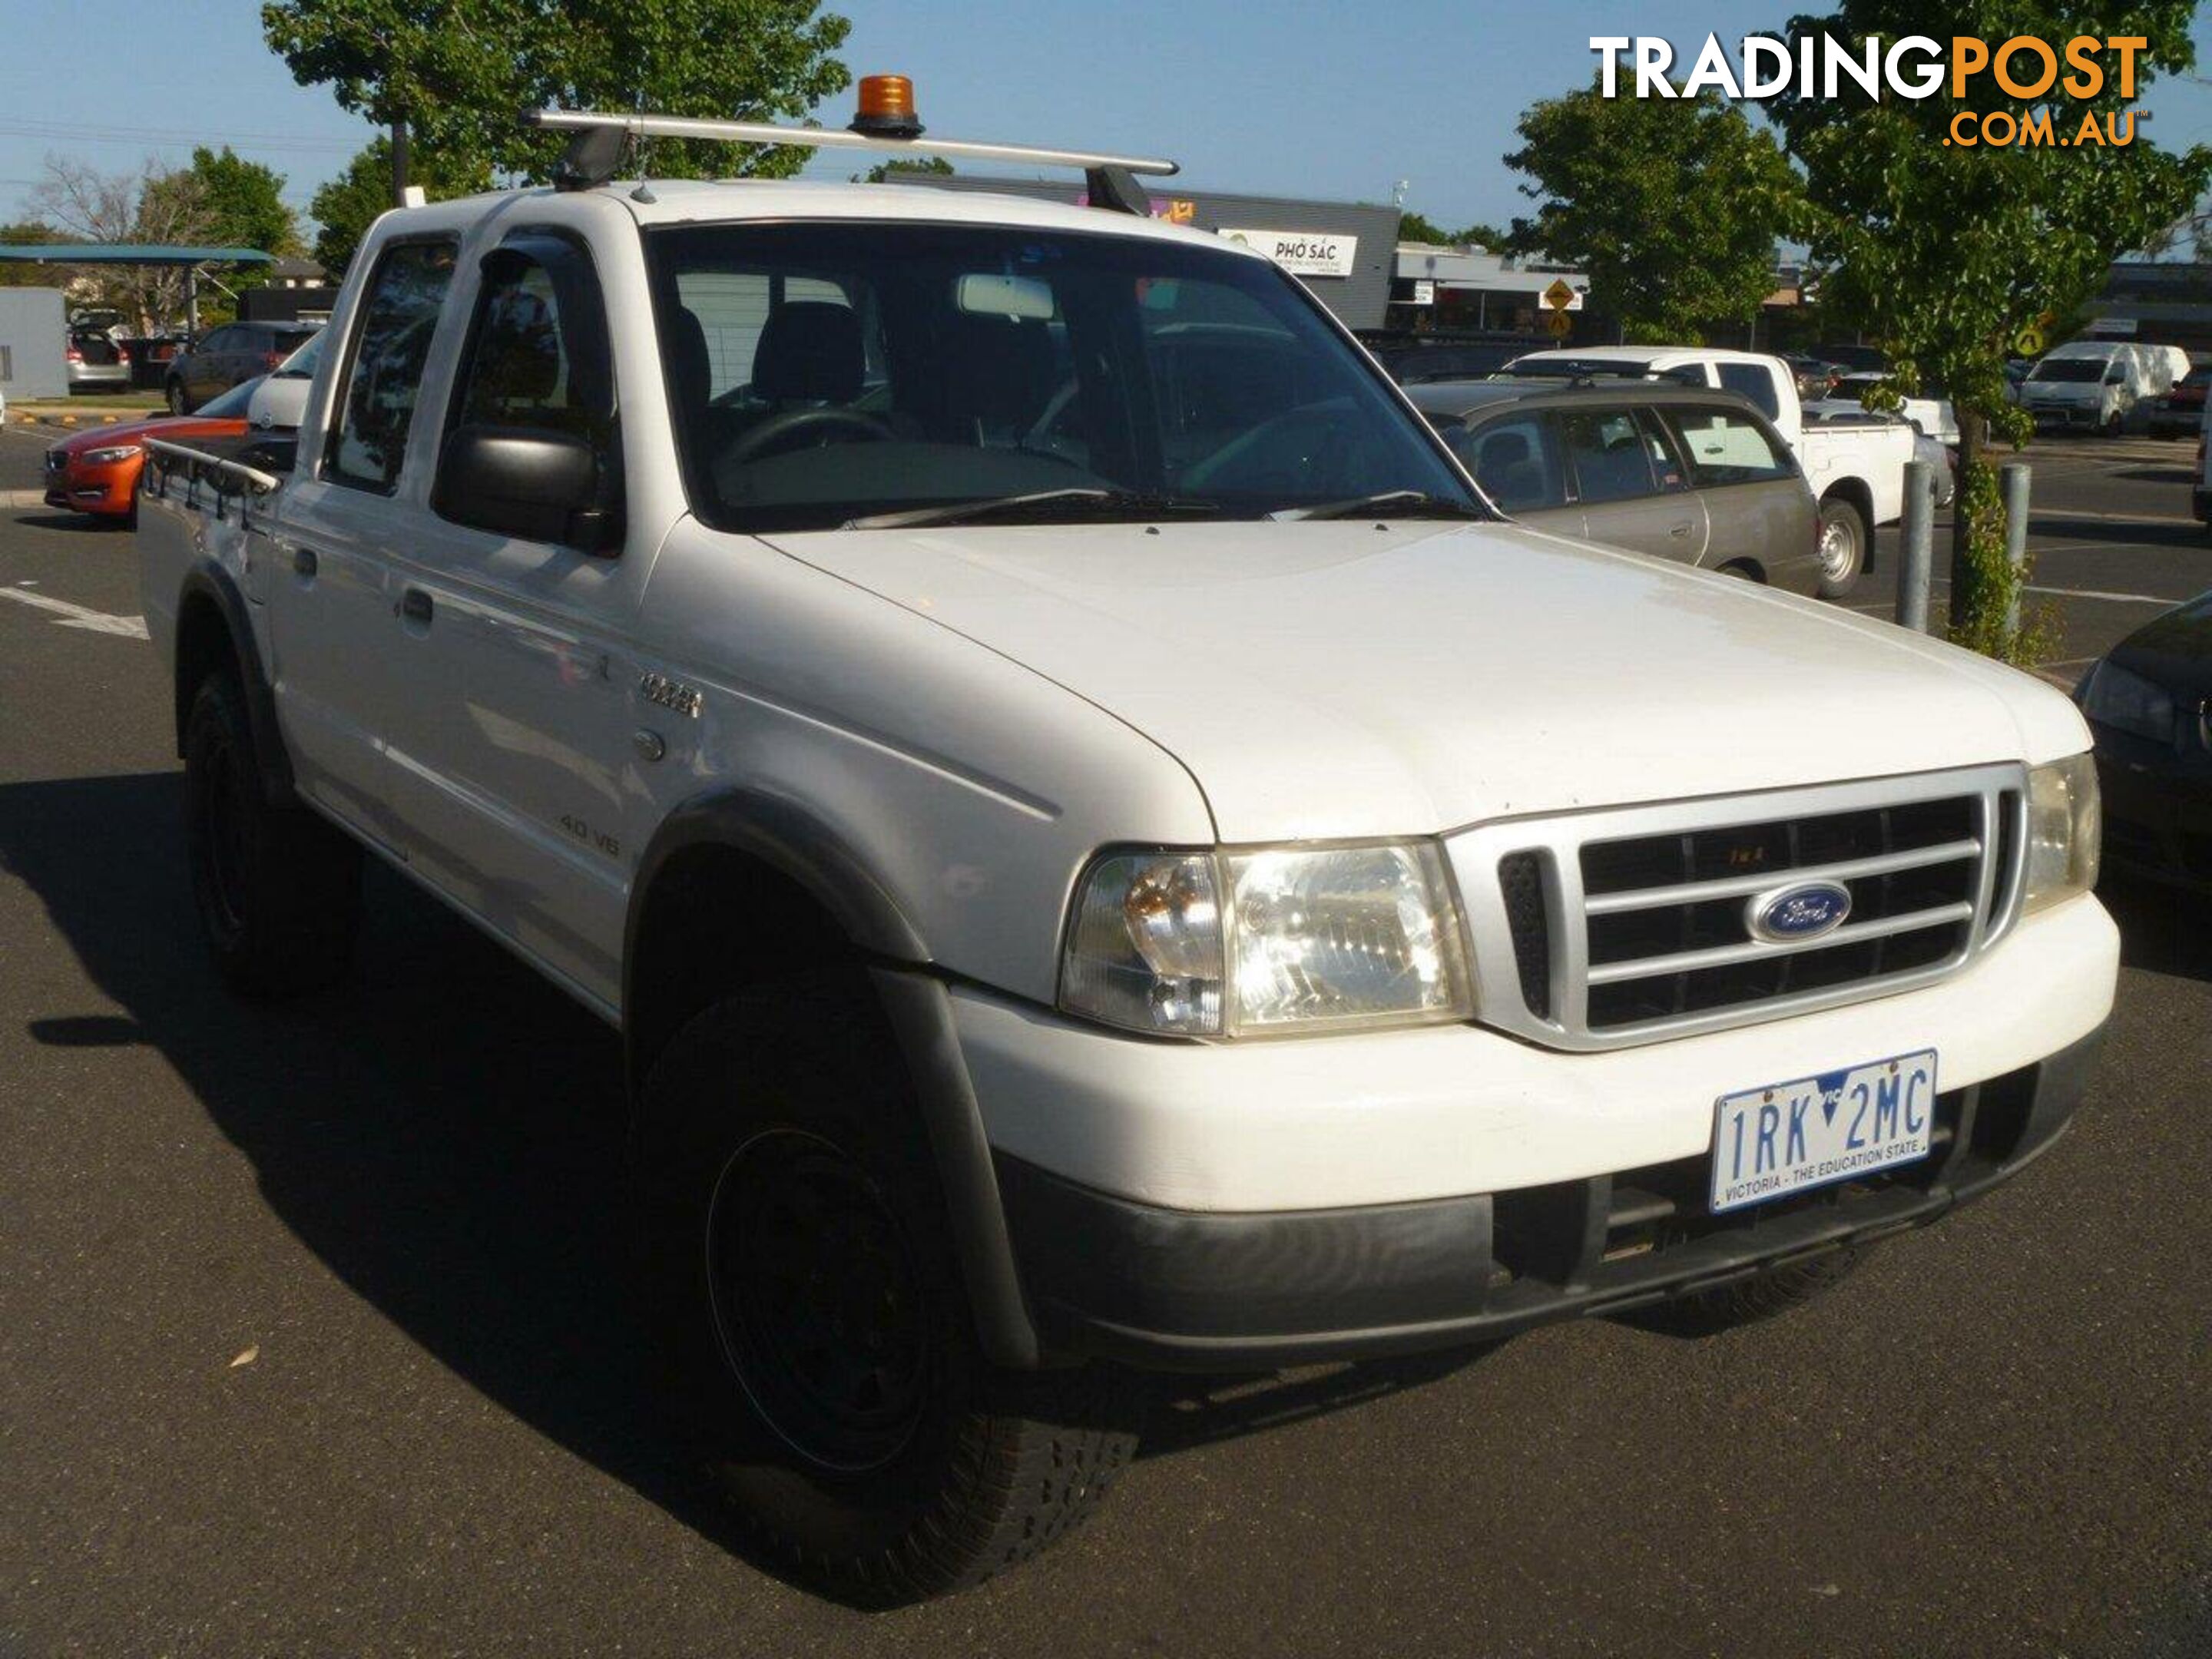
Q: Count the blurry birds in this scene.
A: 0